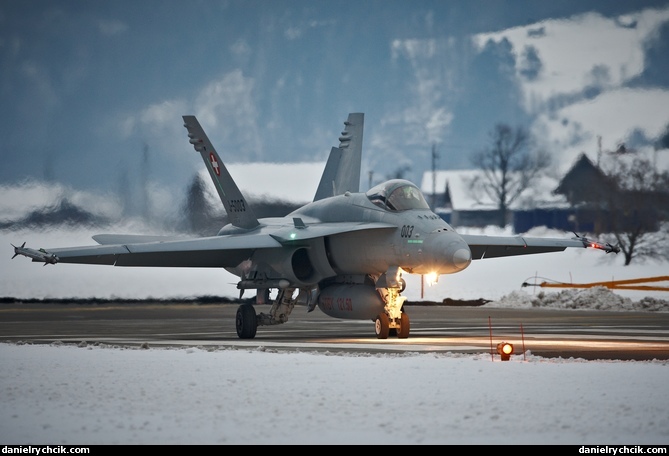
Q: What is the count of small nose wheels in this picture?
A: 2